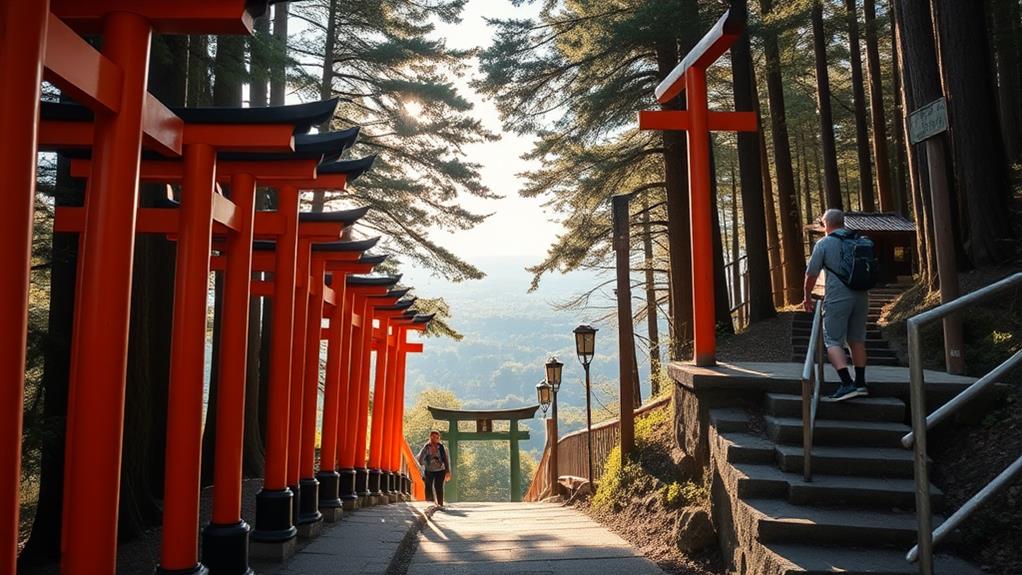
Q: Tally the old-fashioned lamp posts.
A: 3